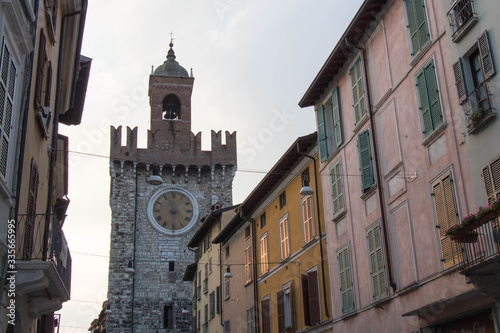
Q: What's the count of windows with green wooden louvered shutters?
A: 8